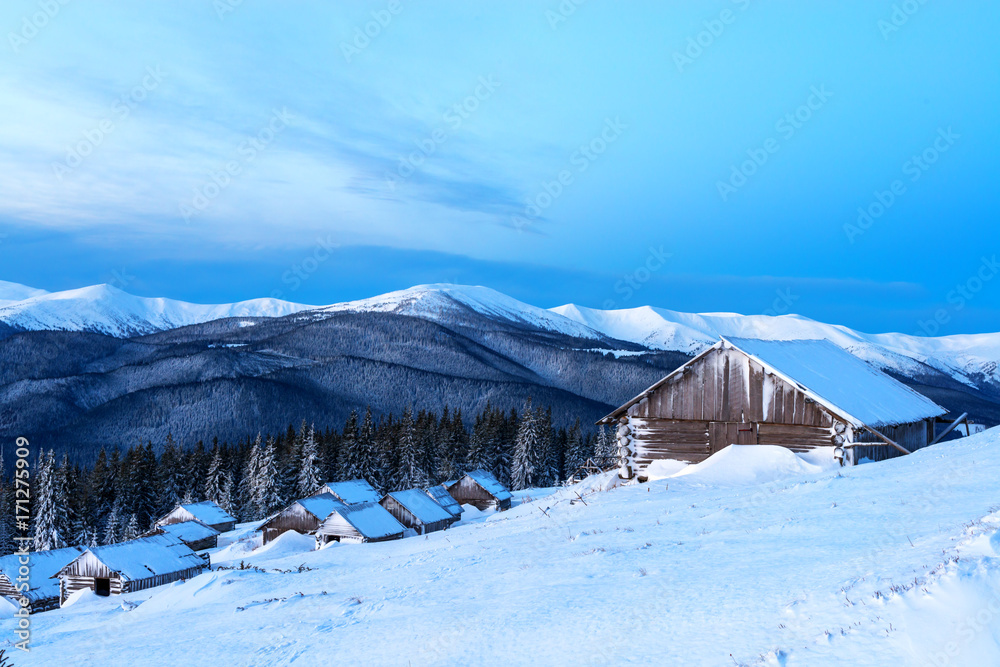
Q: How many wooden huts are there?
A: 11